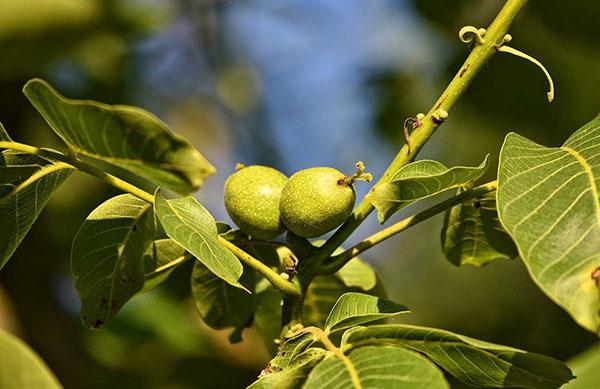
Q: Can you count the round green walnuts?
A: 2